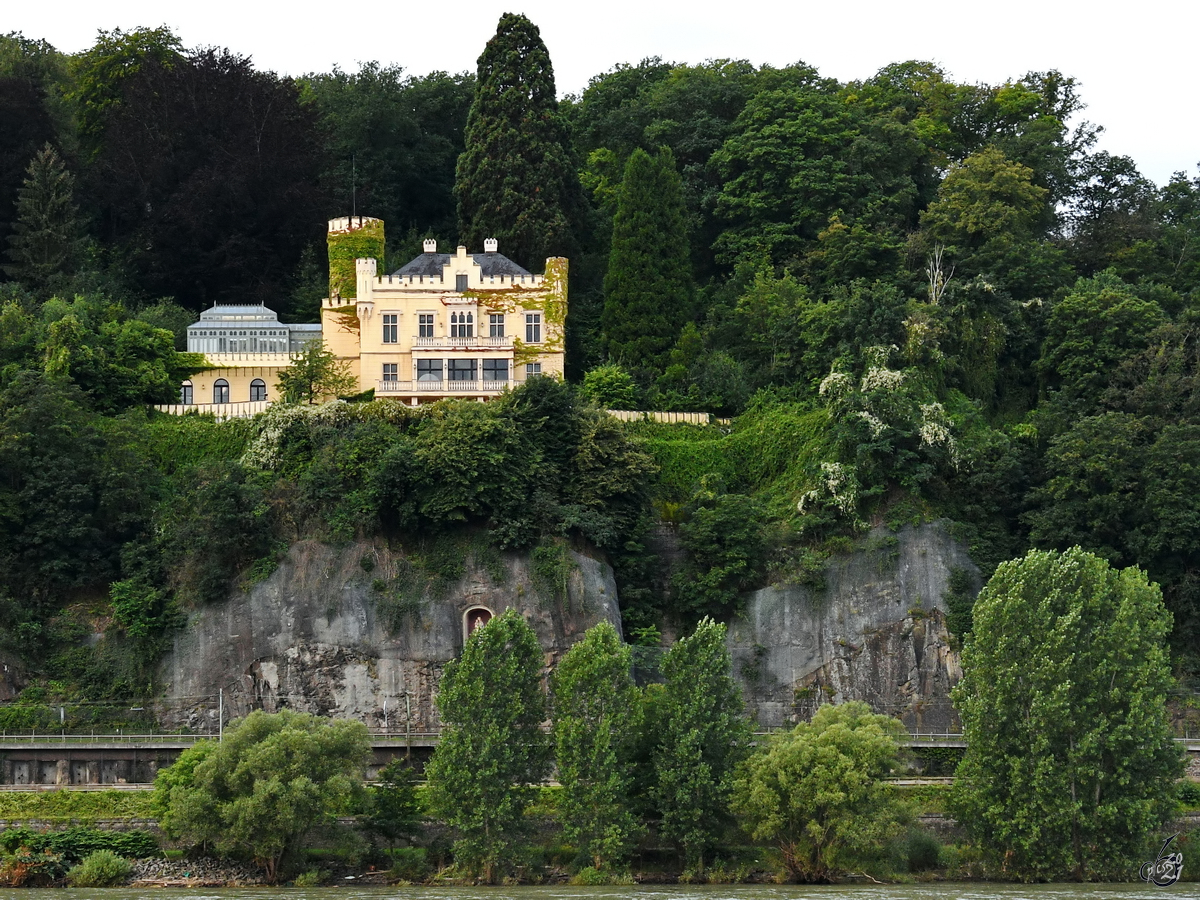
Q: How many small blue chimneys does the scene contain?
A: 0